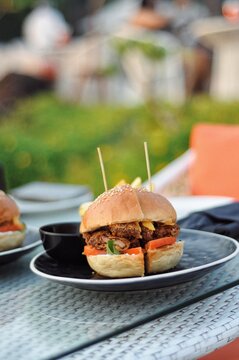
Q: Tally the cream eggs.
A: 0